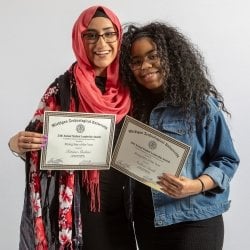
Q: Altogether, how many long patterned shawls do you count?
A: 1